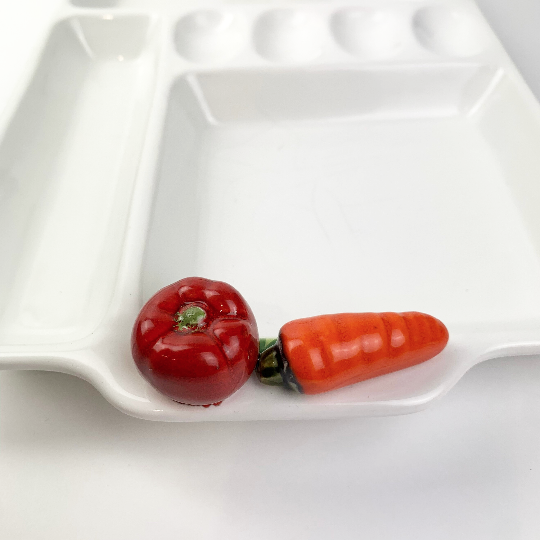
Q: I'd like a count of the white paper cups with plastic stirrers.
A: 0